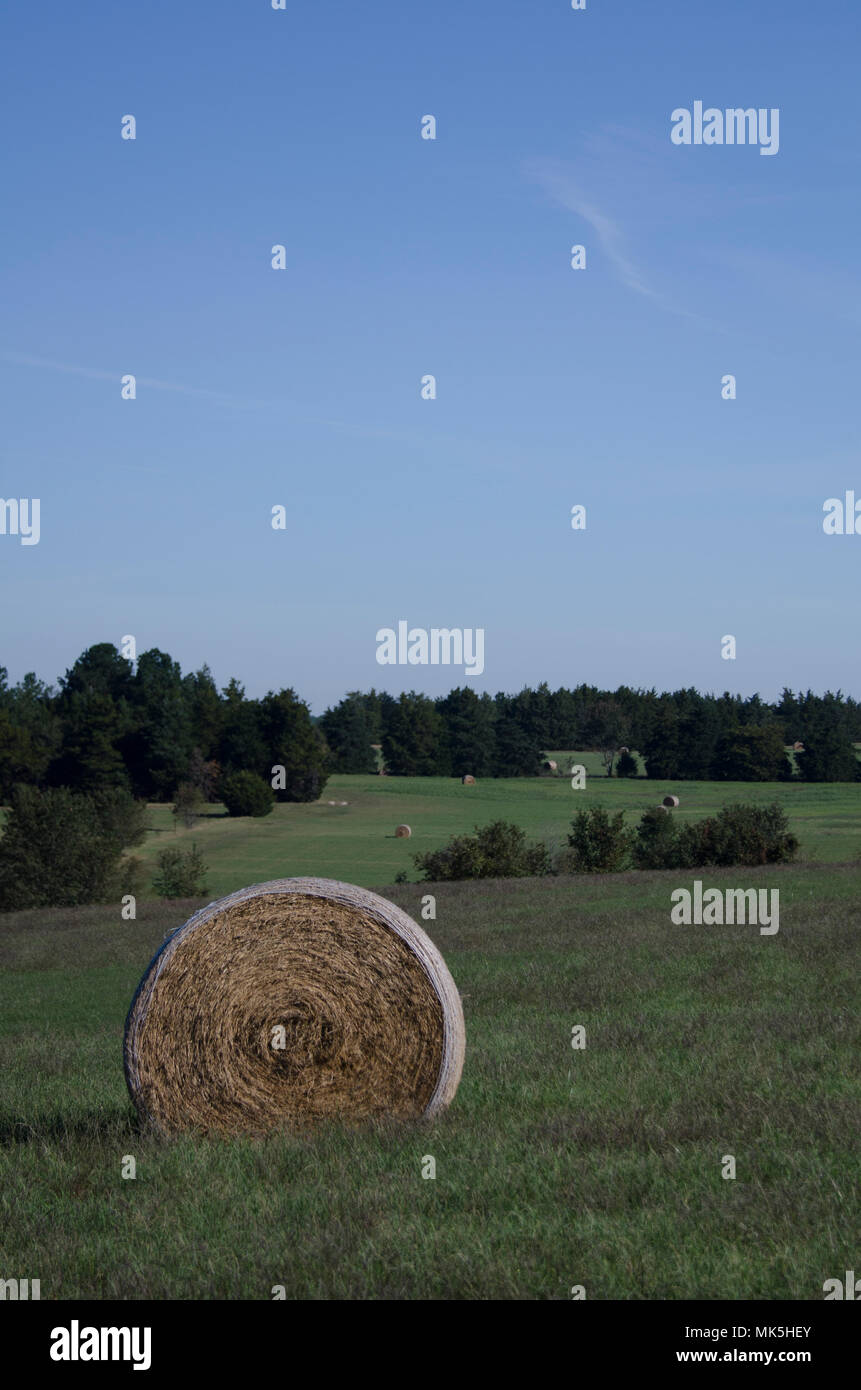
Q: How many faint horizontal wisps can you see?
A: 2